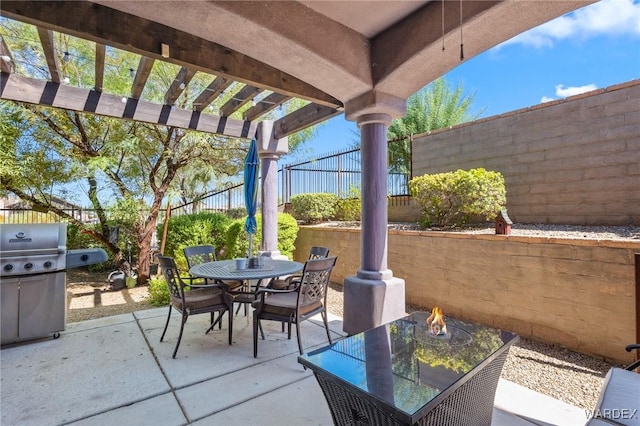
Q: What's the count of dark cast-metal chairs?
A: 4